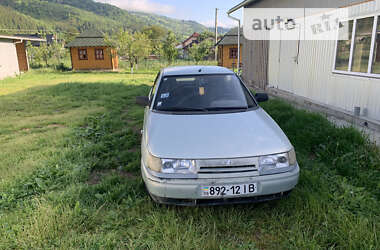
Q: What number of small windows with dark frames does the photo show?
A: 3